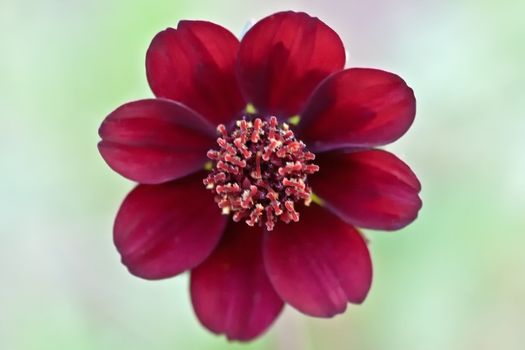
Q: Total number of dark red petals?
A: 8